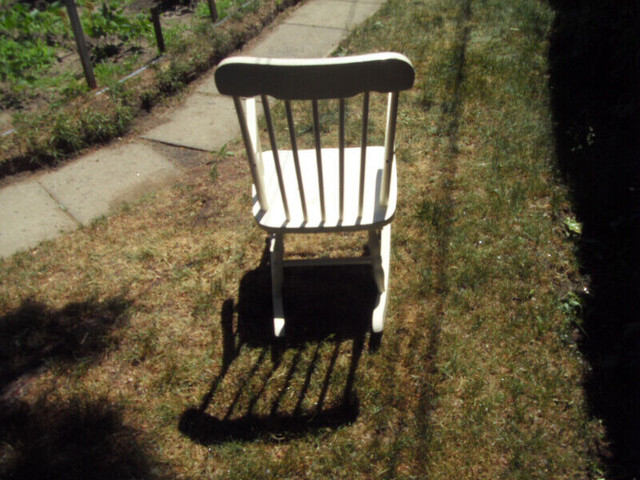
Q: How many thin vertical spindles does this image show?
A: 5